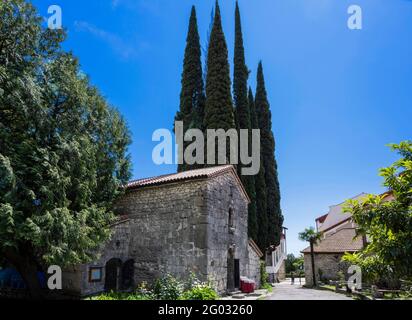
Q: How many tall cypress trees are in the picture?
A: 5